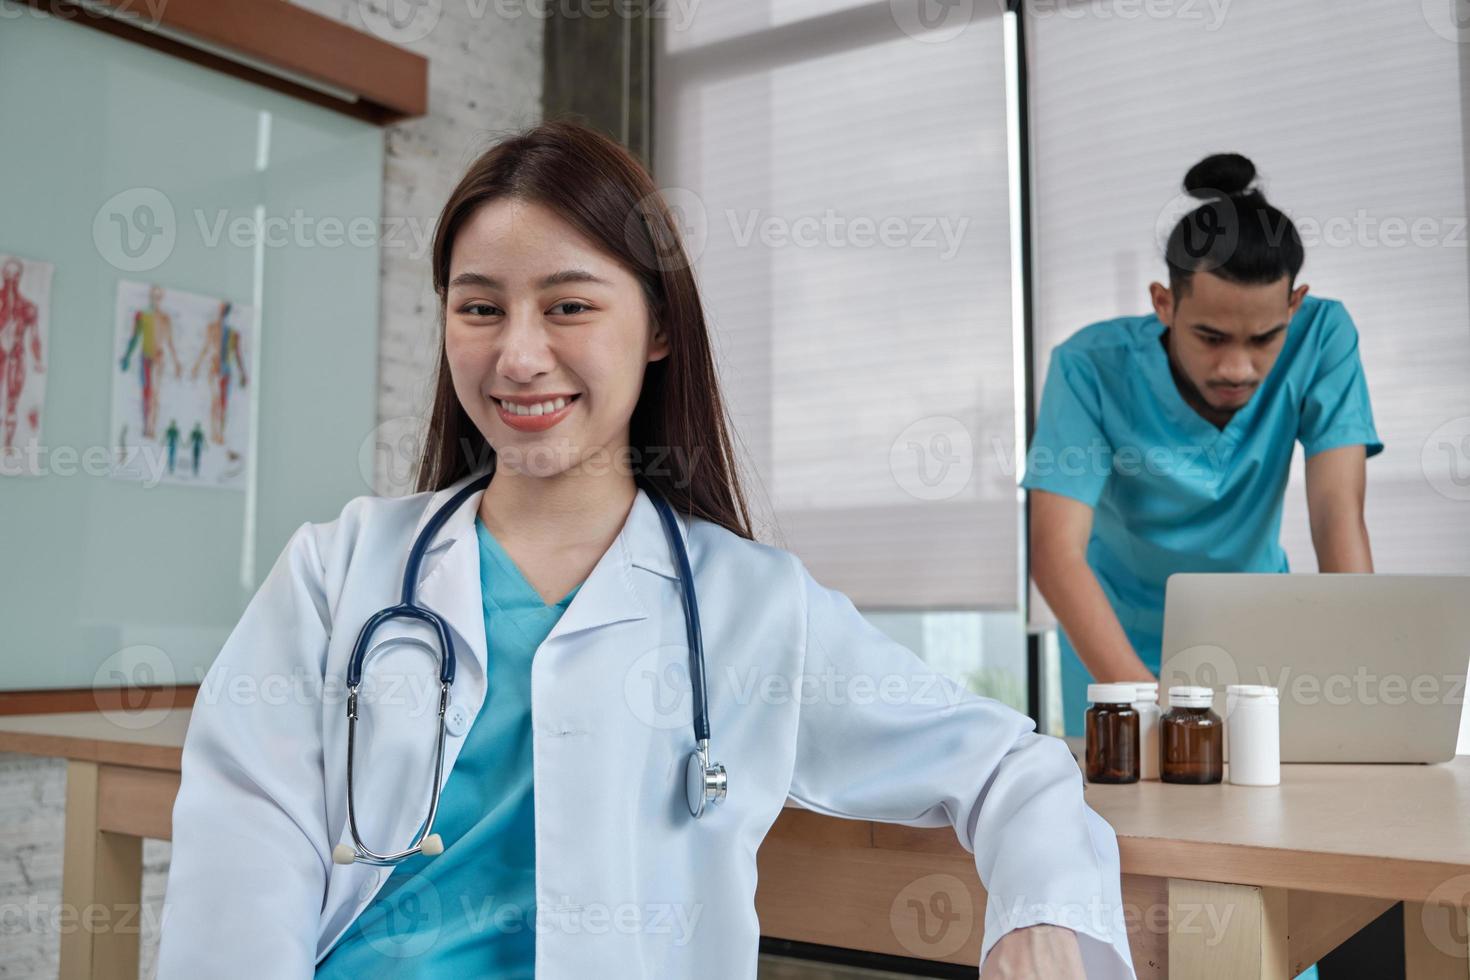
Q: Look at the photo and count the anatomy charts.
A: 2